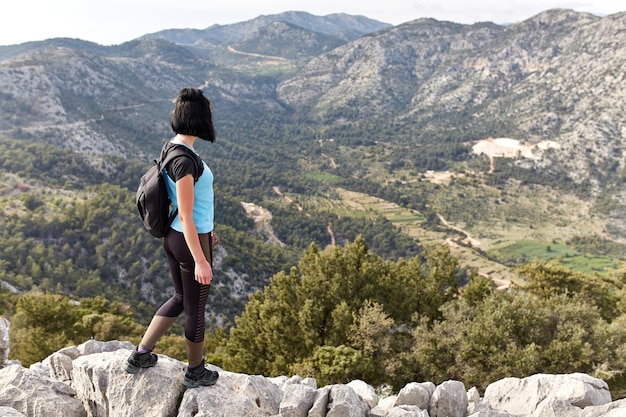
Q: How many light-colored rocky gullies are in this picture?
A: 1